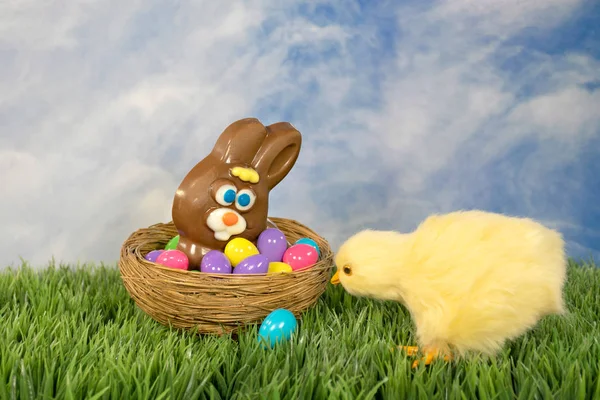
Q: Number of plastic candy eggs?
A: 11